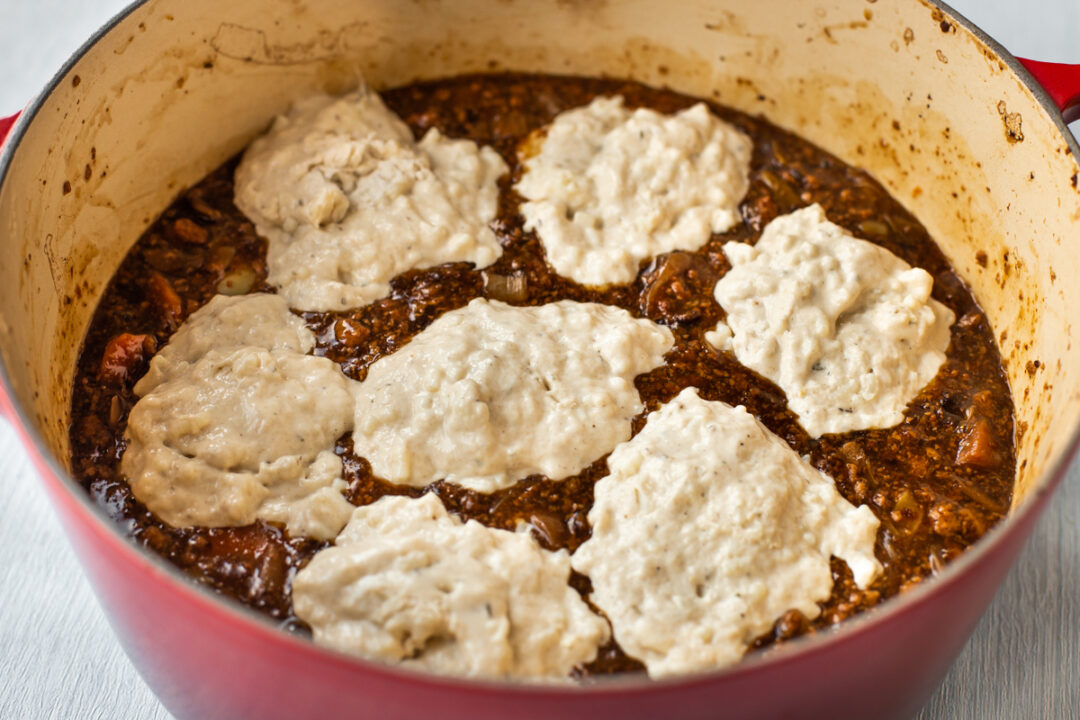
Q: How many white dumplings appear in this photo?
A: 7